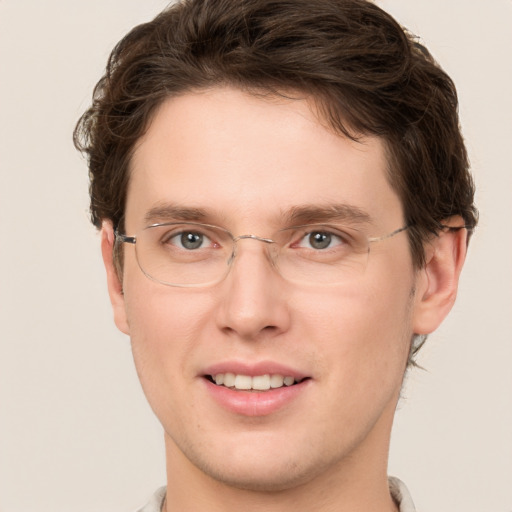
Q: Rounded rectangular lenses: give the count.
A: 2